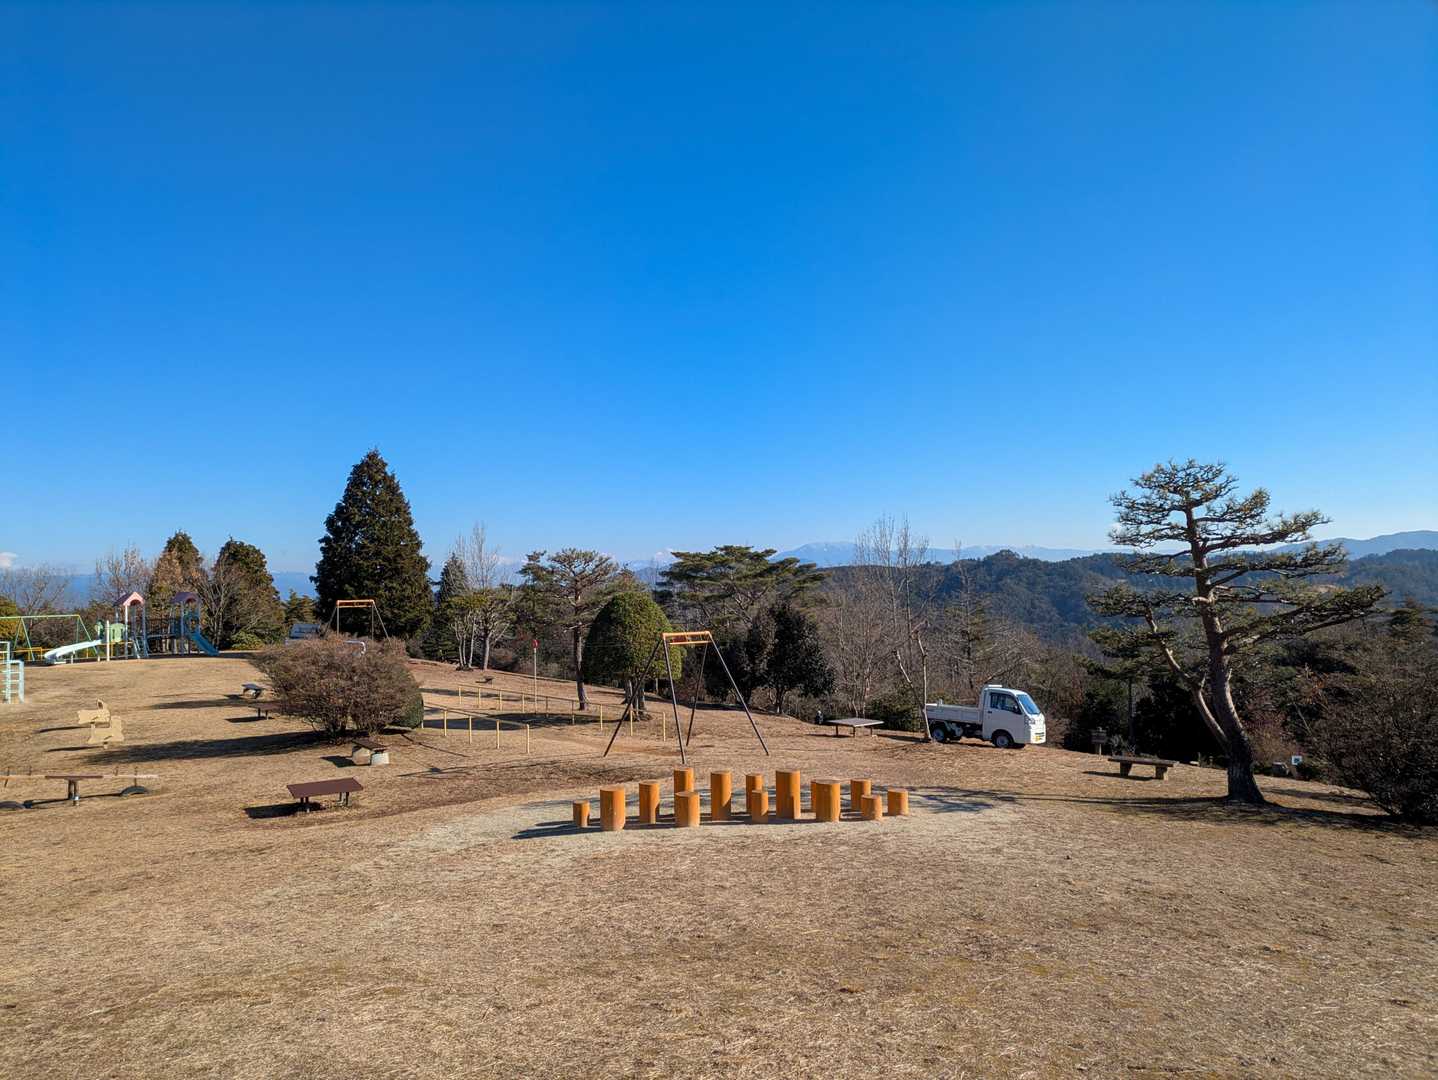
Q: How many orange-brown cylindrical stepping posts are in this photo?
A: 14